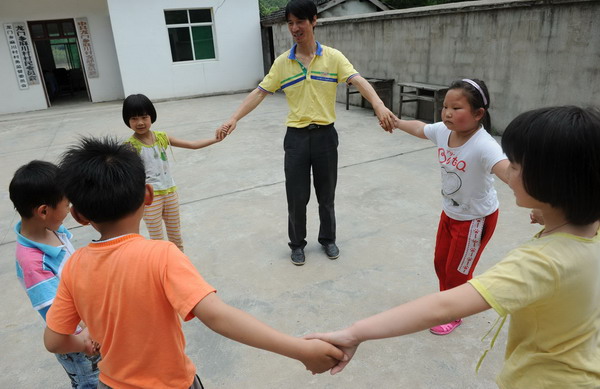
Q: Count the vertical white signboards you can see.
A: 3